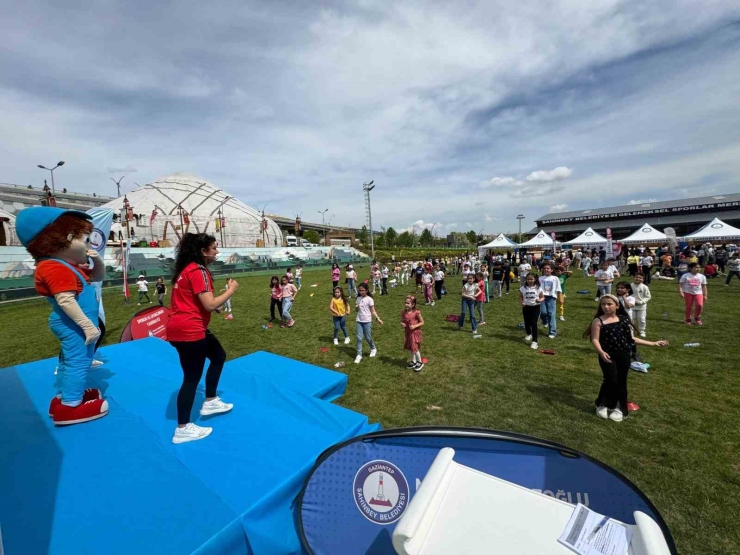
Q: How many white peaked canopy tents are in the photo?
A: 5